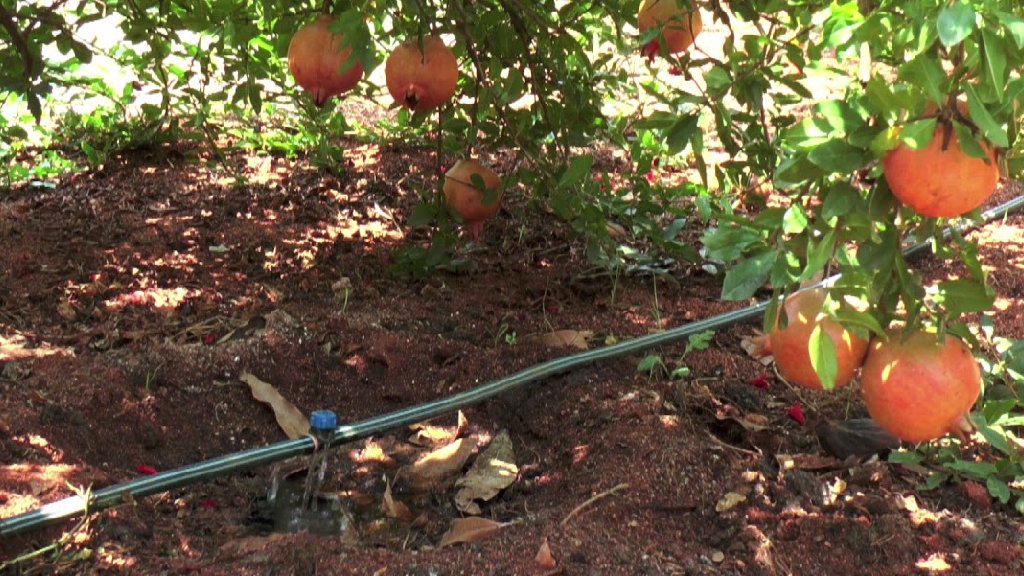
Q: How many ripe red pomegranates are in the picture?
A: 7